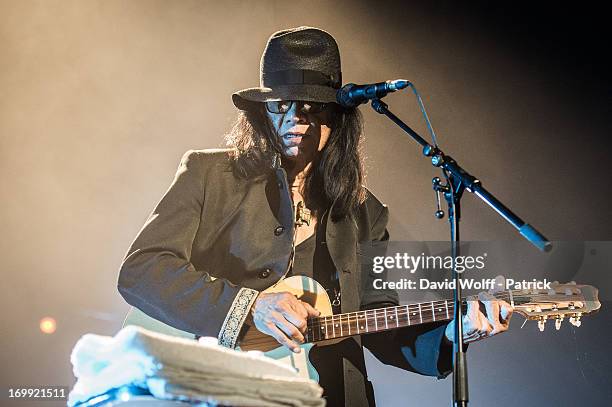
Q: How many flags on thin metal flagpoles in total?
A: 0